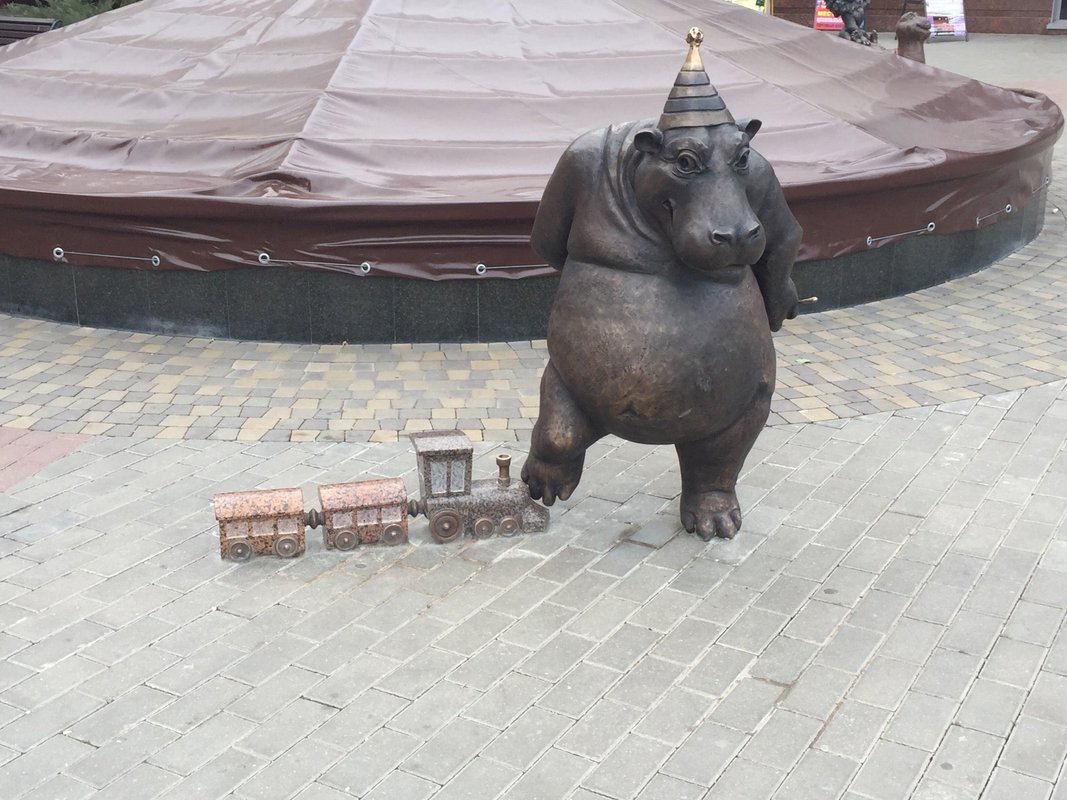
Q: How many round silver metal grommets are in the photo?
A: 10